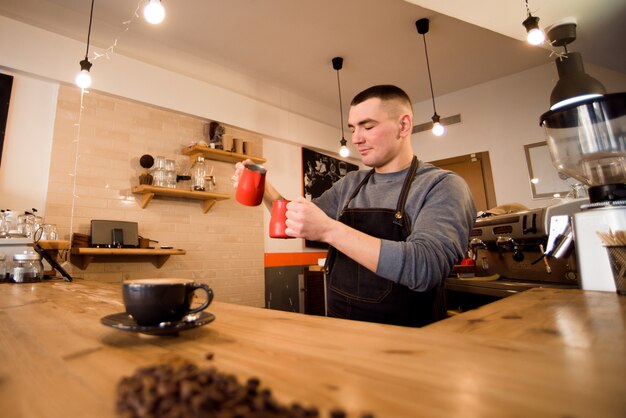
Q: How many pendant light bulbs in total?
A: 5